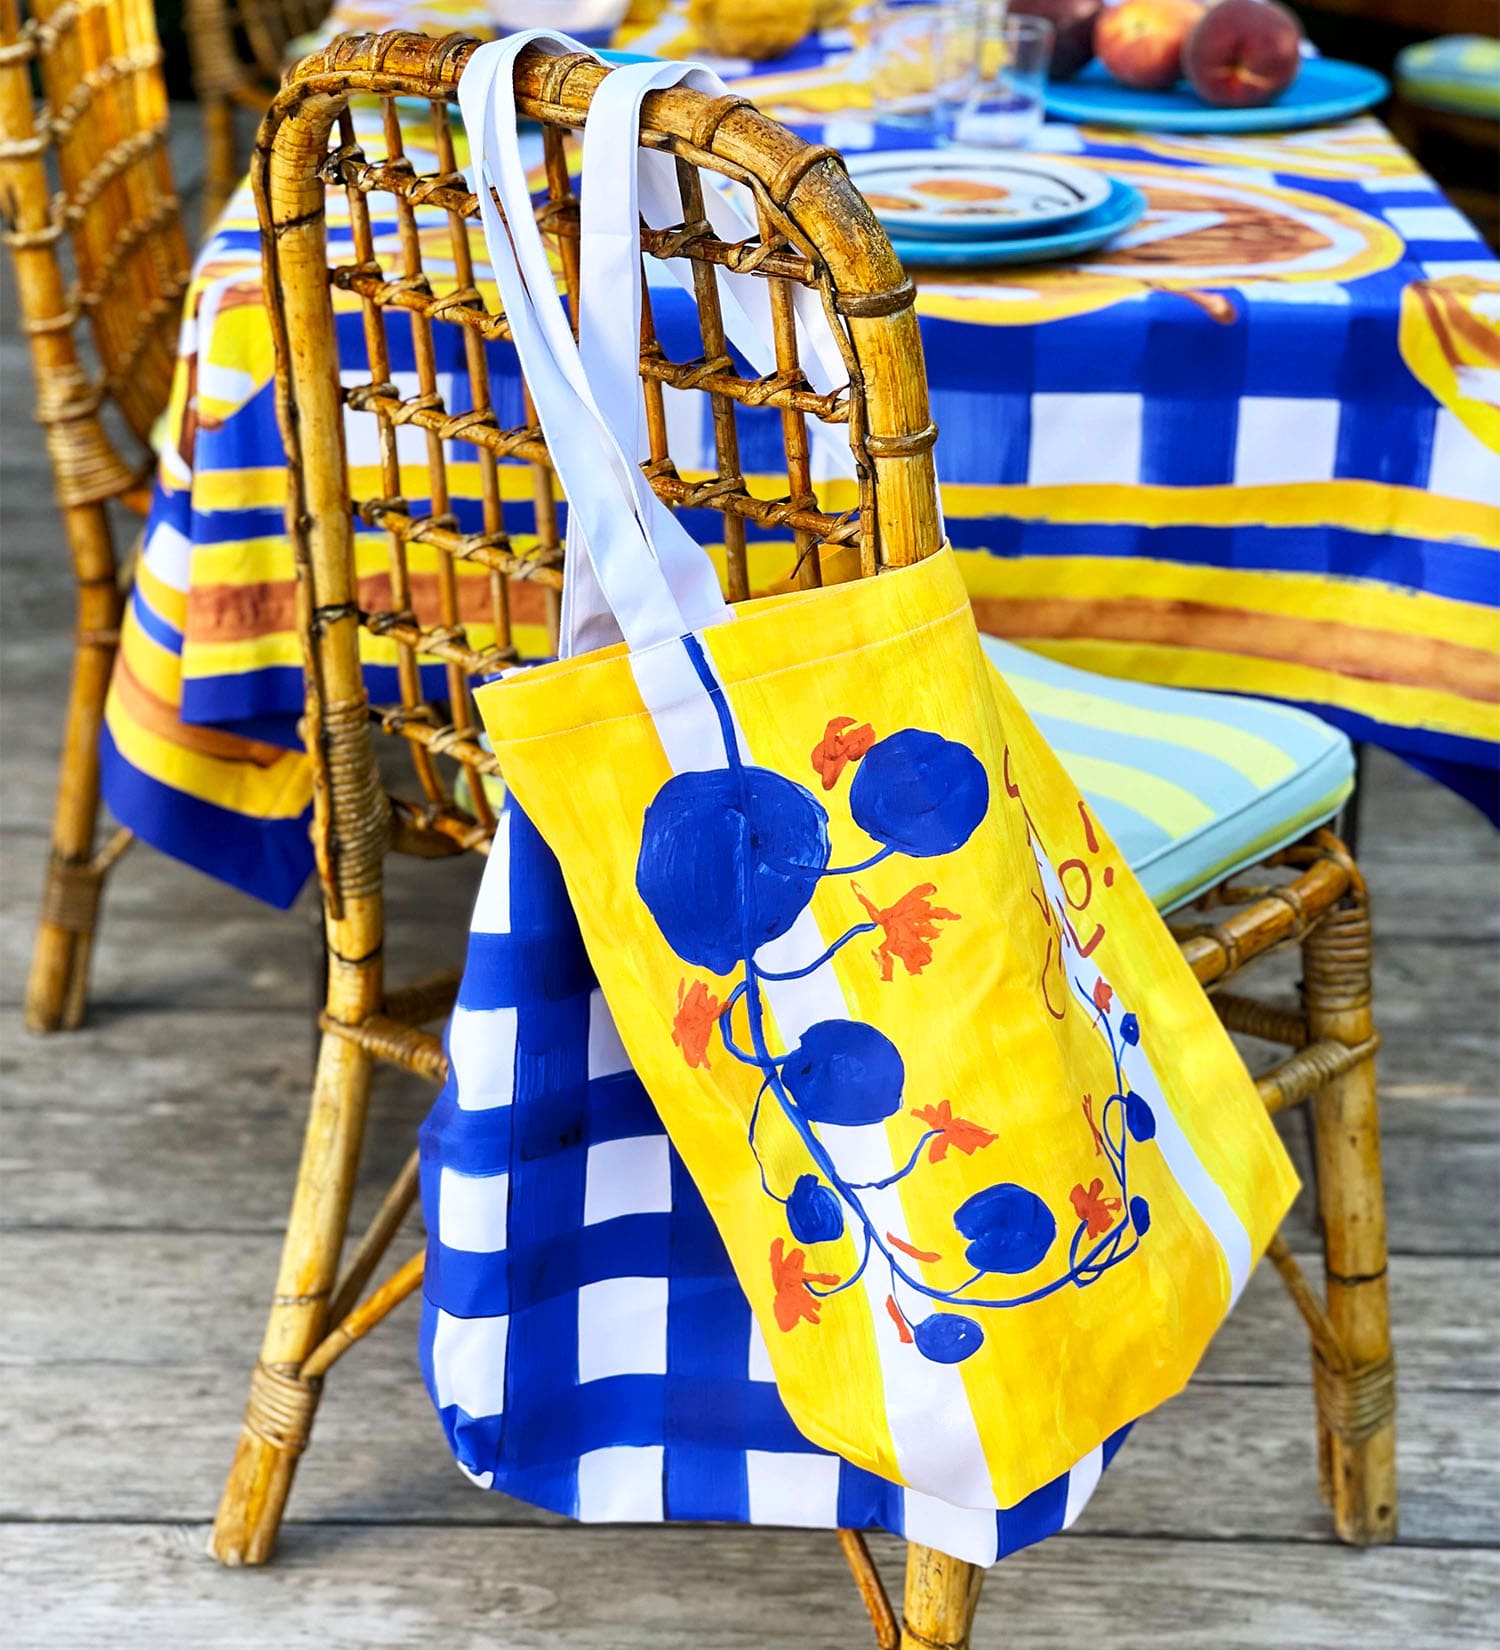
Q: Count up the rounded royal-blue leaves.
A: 9